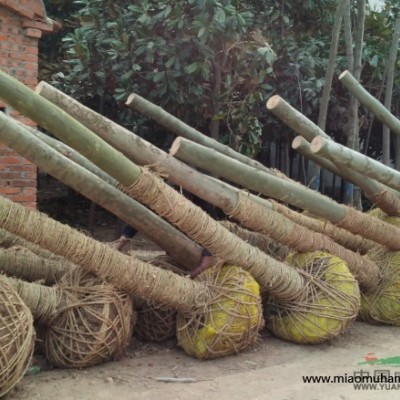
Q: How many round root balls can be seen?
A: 6